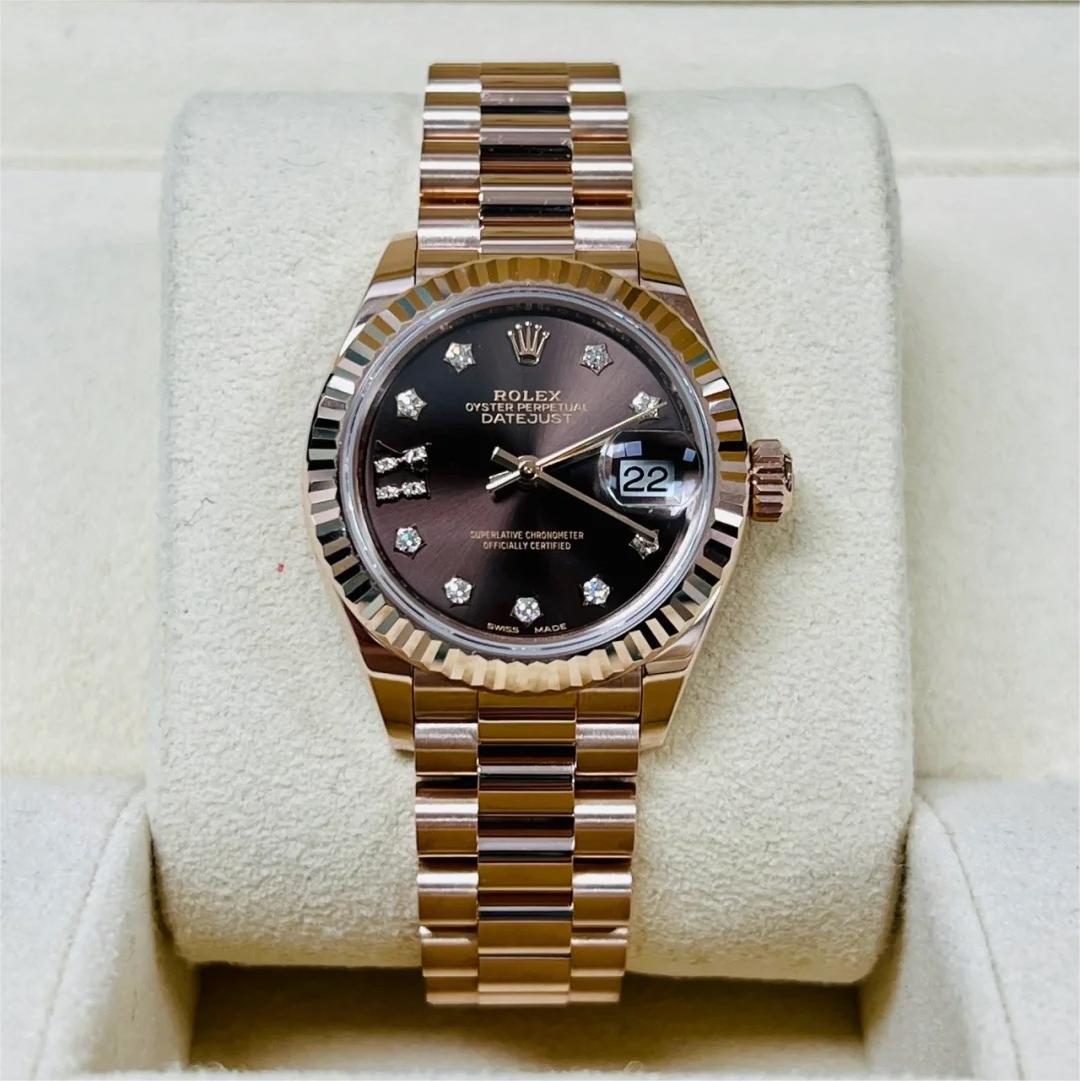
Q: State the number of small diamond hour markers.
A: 9